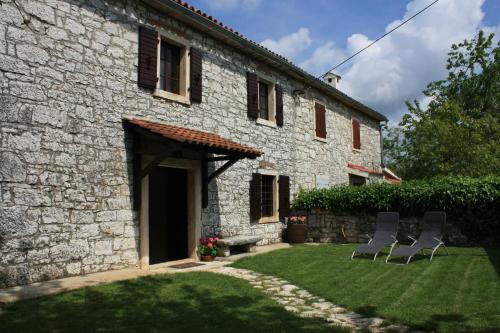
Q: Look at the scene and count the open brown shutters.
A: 6